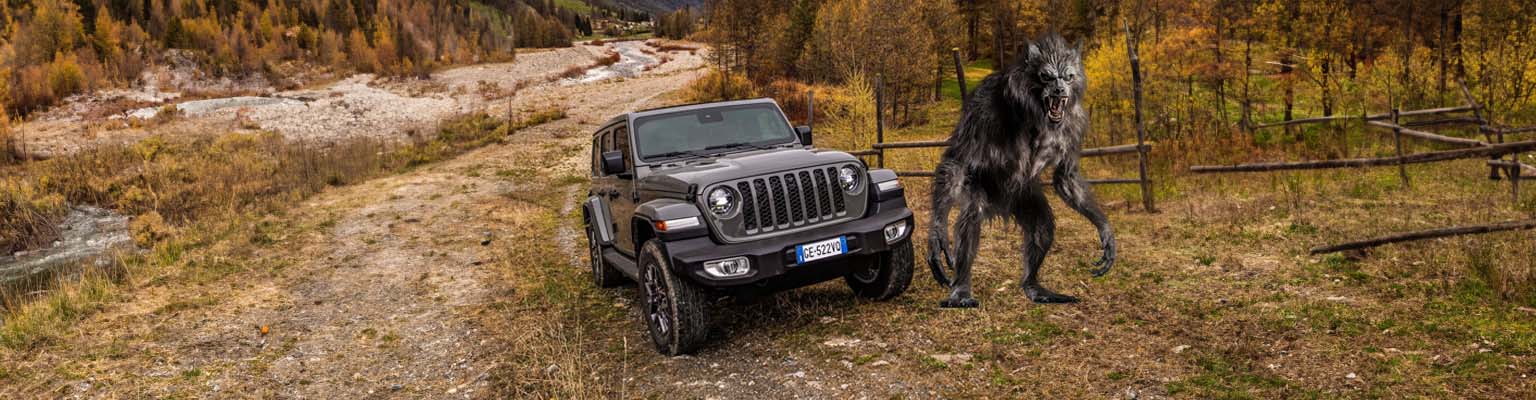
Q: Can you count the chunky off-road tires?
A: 3